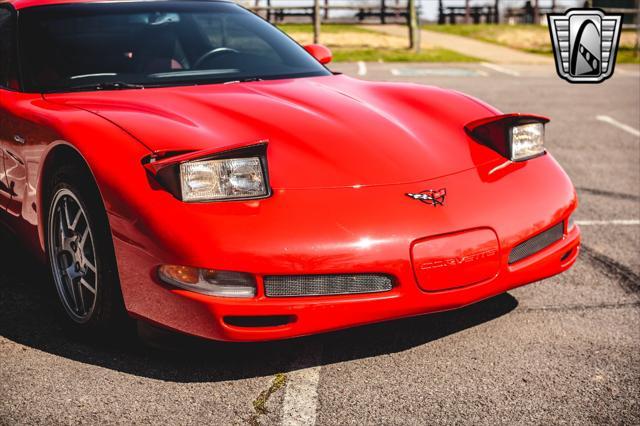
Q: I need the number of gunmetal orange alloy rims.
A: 0